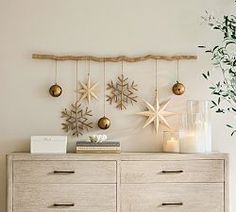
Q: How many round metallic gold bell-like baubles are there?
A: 3